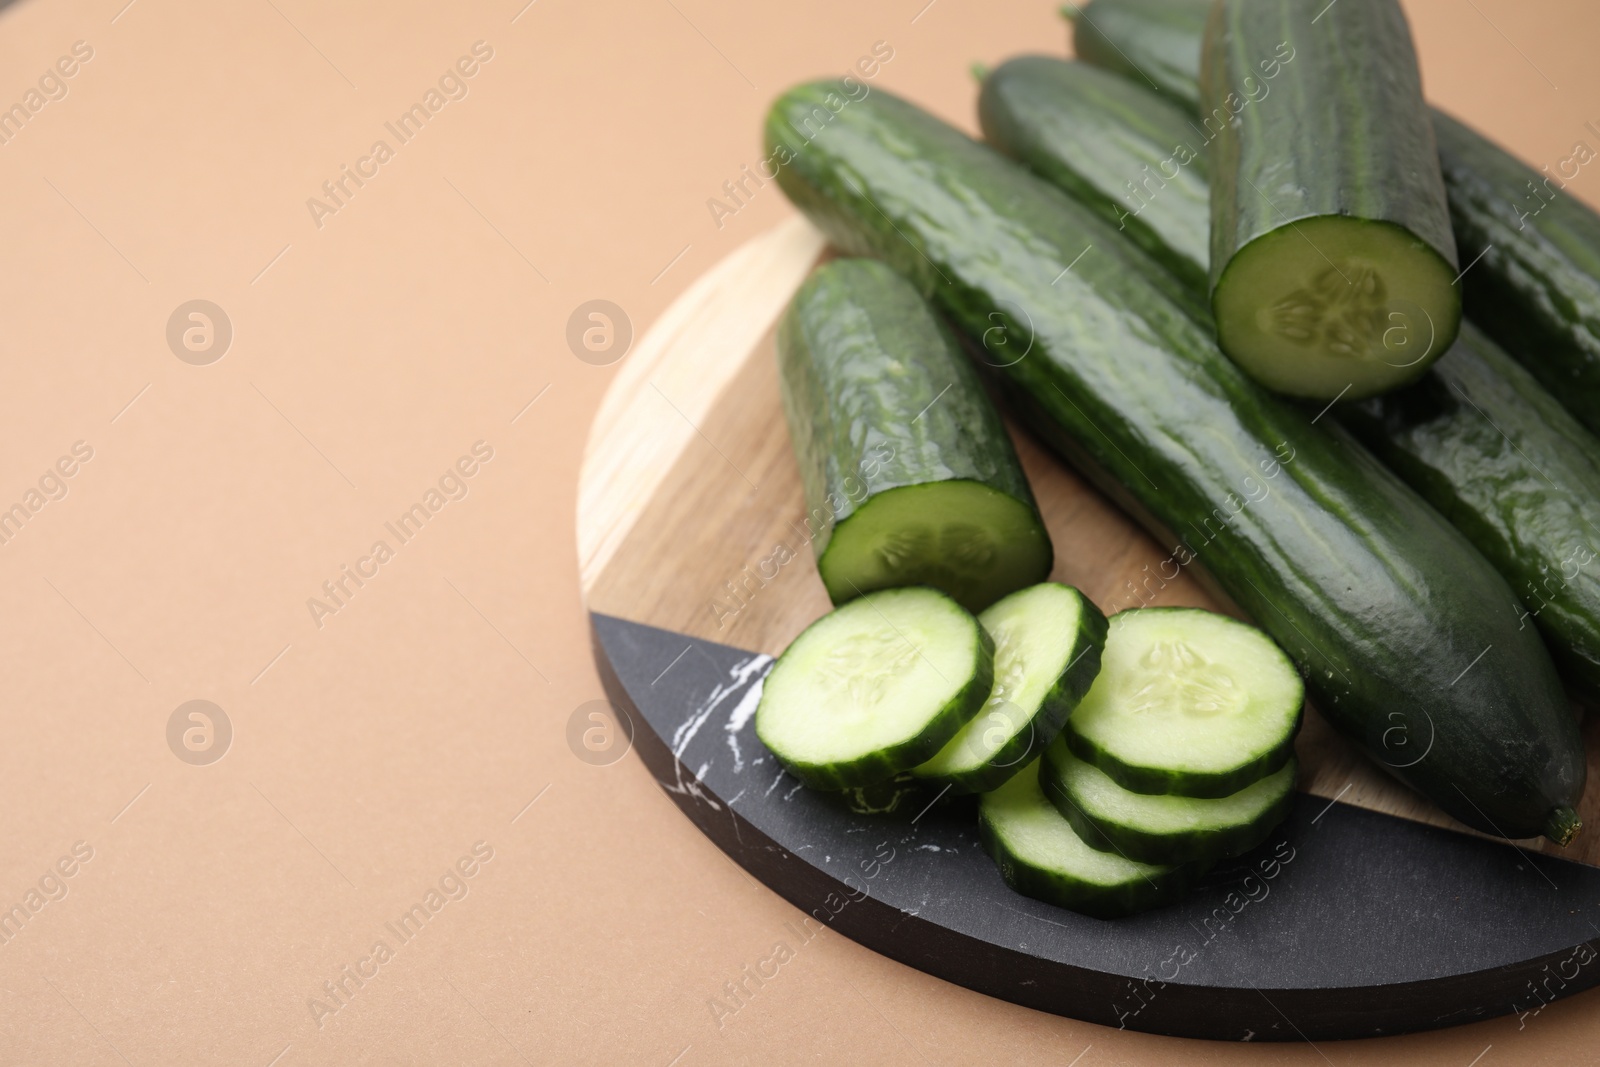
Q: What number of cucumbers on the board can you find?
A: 5